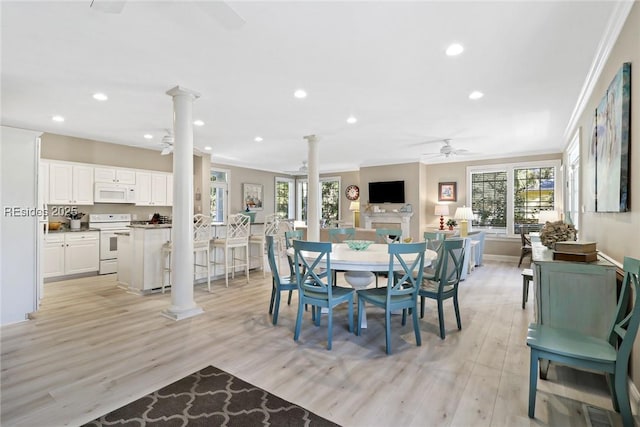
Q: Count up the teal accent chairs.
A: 9